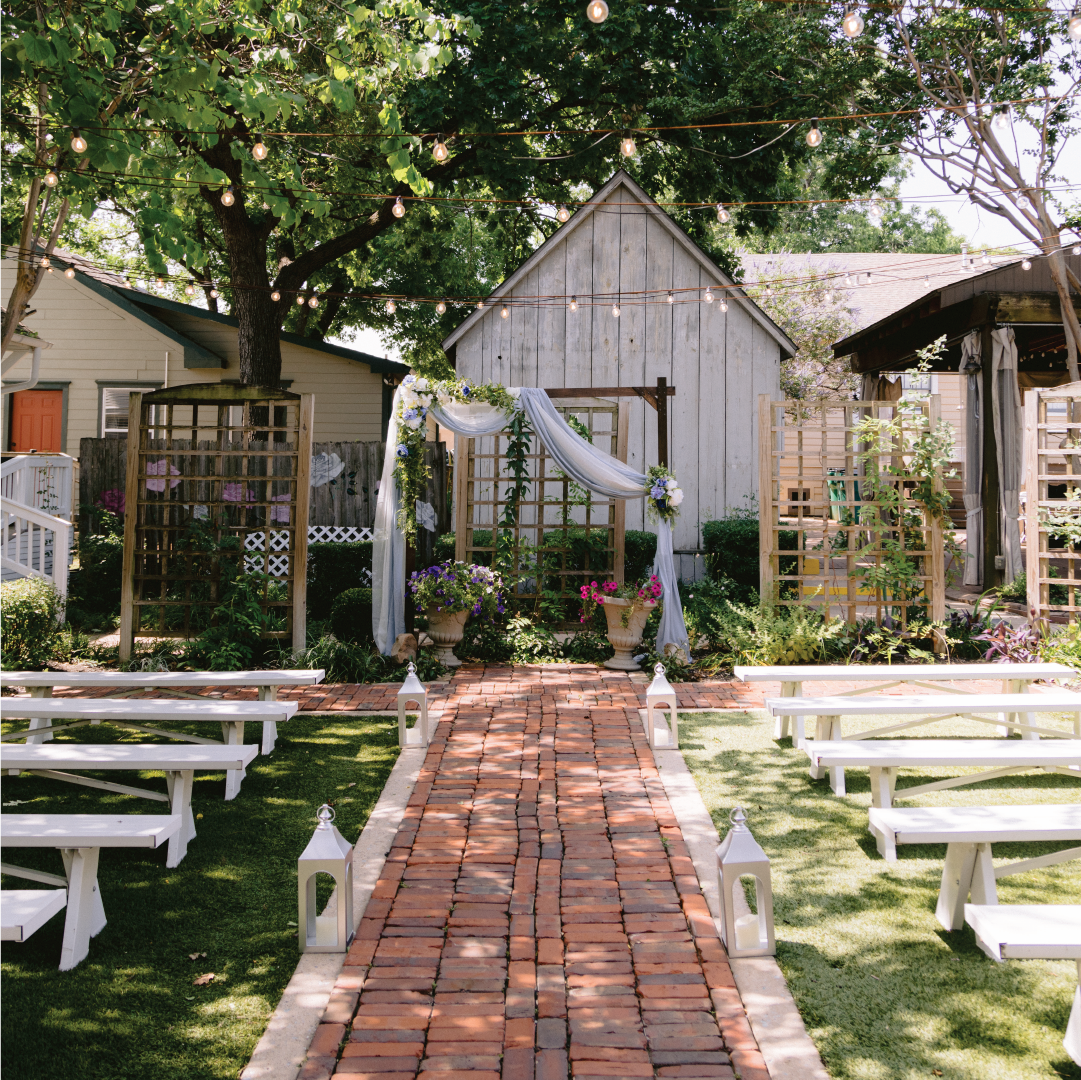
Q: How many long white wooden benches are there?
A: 10